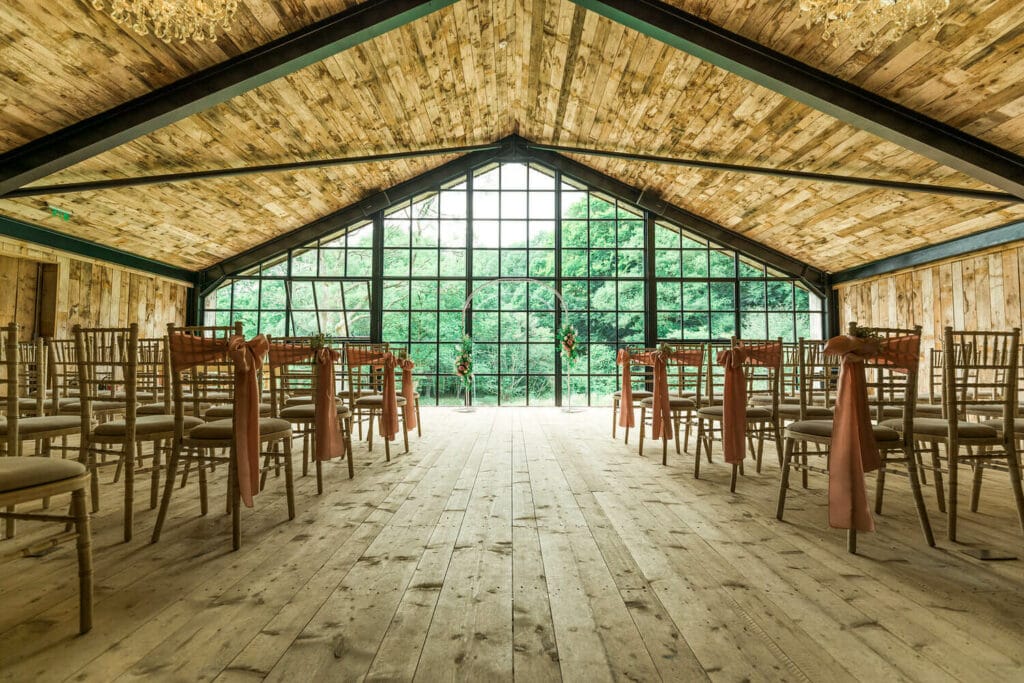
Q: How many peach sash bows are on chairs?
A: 8